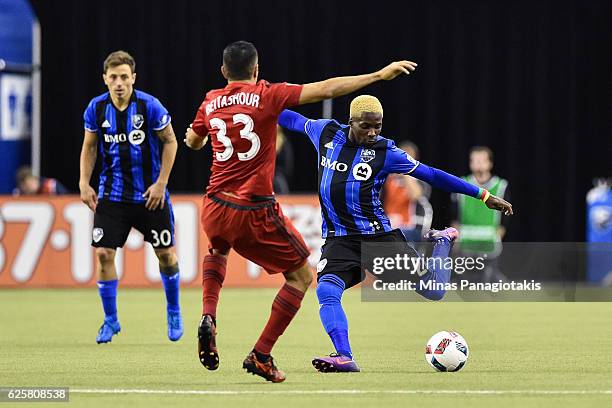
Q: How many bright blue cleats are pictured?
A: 2